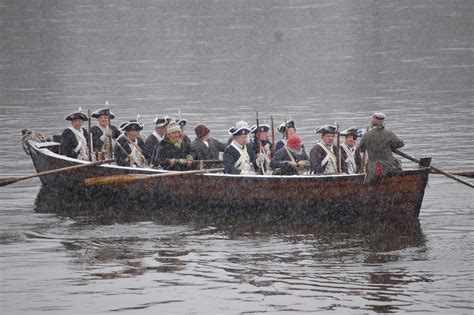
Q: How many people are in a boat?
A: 15